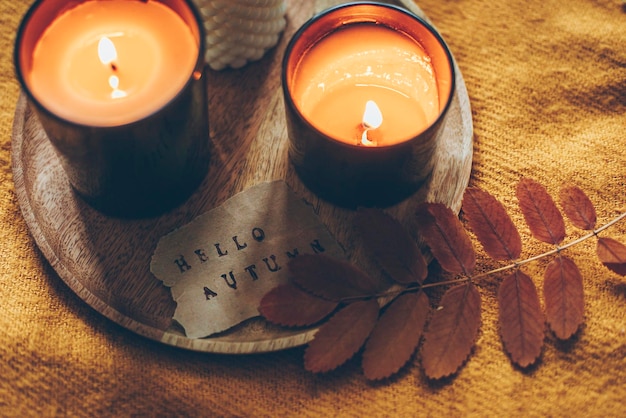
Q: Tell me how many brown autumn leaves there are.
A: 13